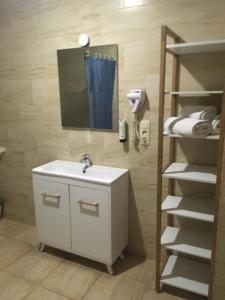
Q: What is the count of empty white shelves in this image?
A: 6